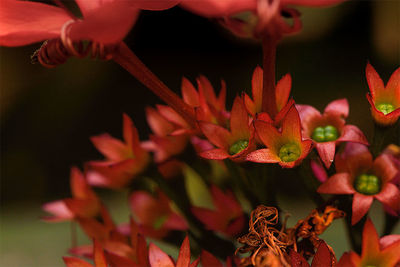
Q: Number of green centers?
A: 5